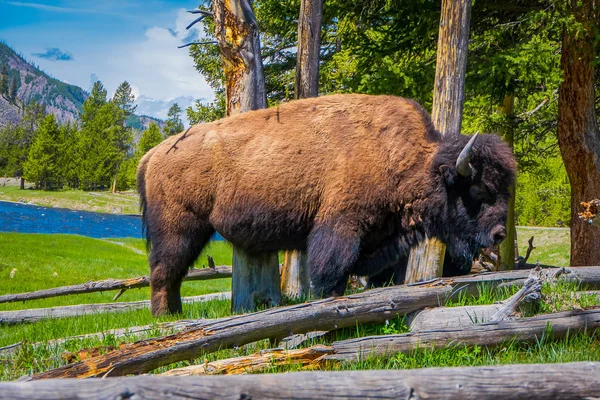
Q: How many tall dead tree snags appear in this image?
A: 3